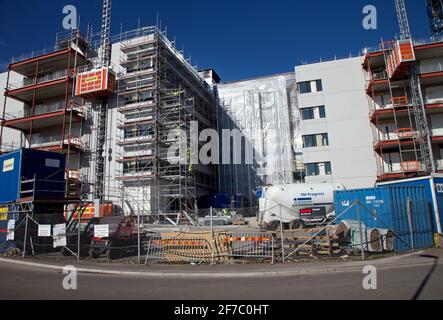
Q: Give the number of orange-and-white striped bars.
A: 2